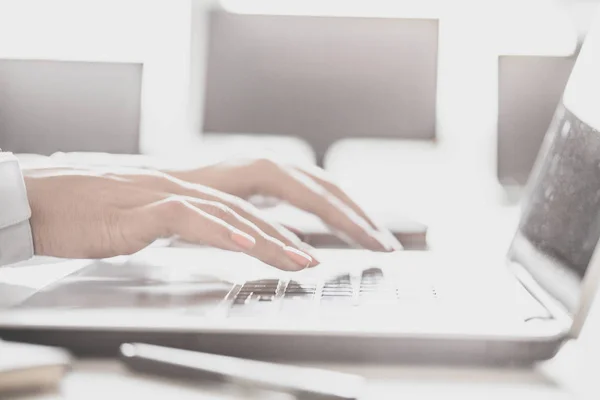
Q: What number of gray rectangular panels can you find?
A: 3